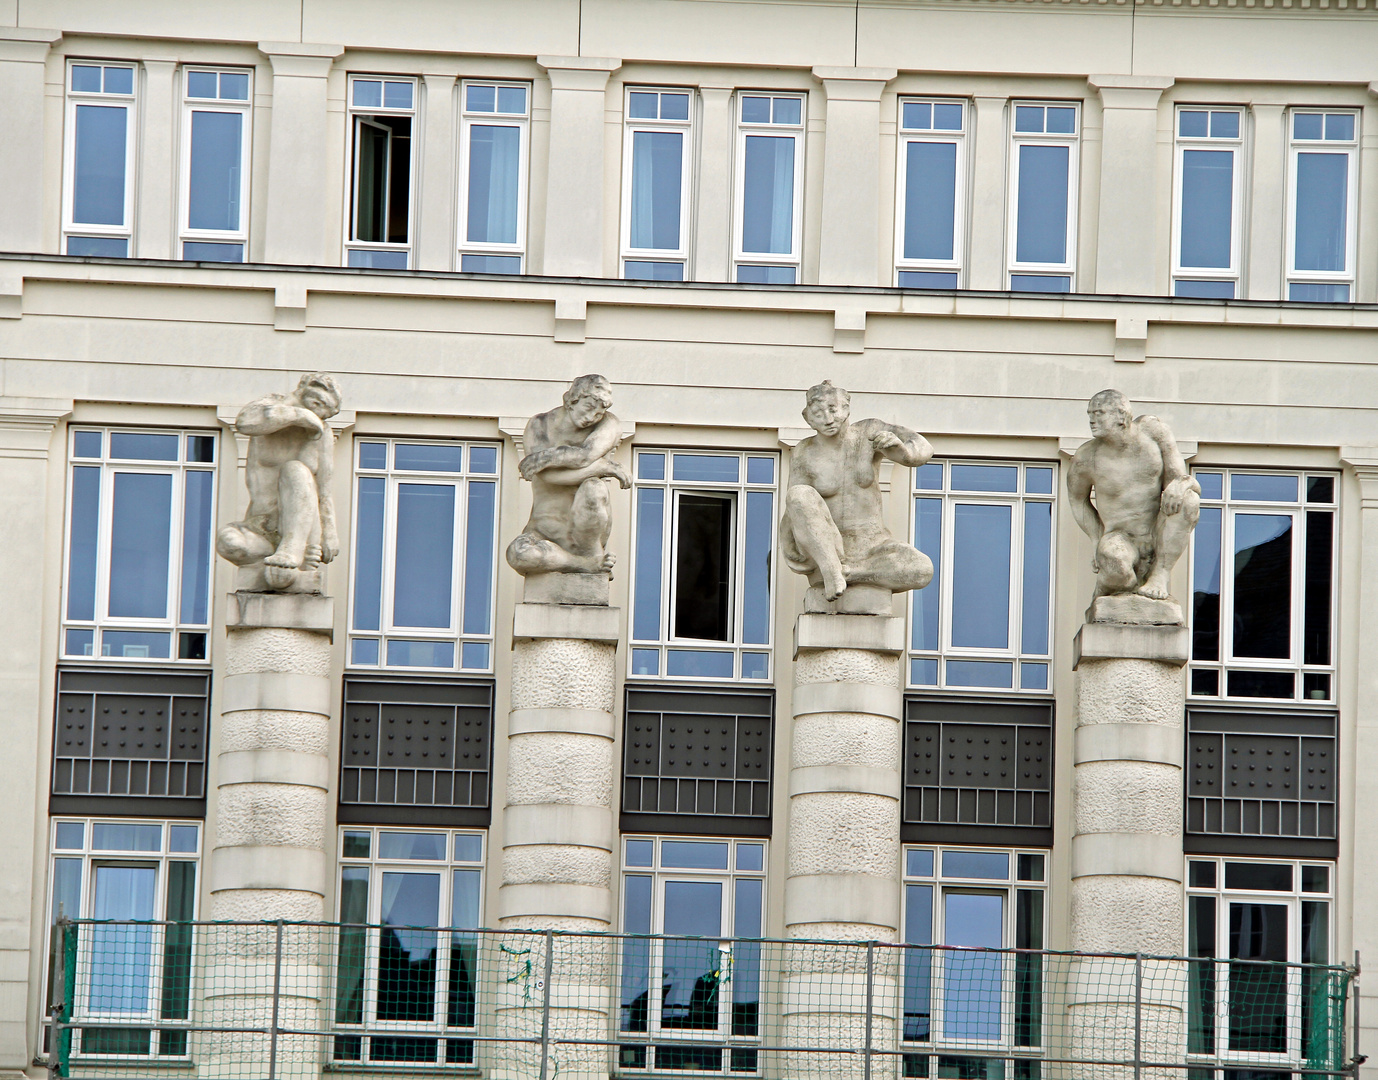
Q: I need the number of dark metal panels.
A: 5